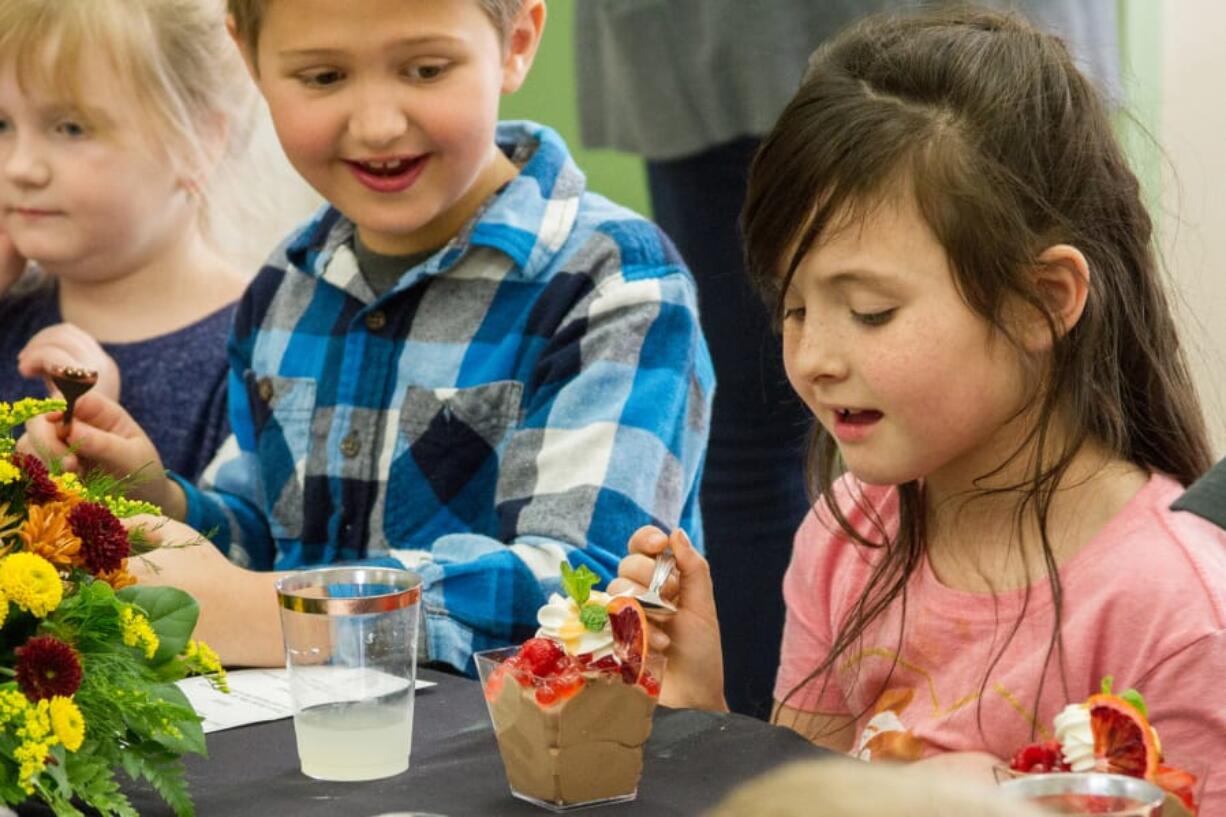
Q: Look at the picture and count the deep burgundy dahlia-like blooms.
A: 3